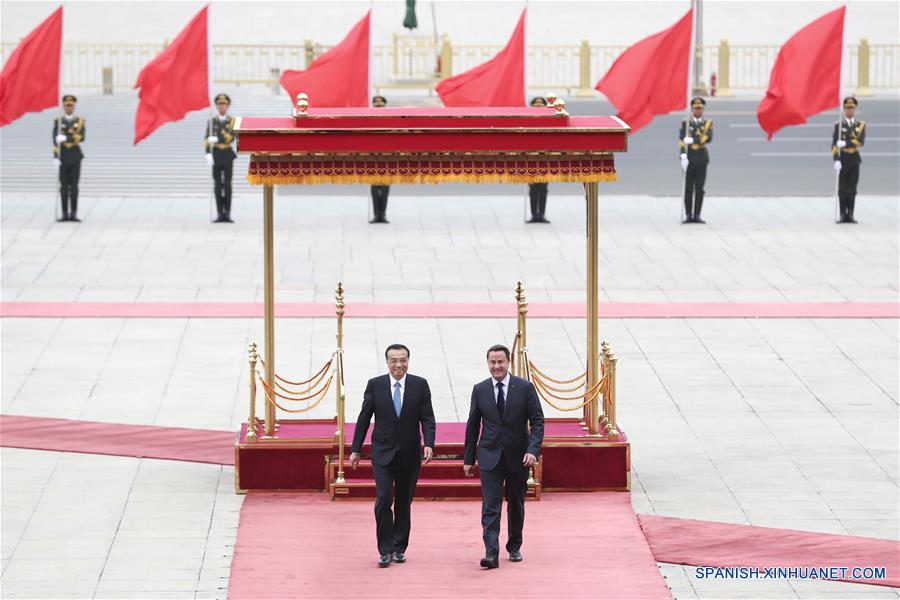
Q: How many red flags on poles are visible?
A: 6